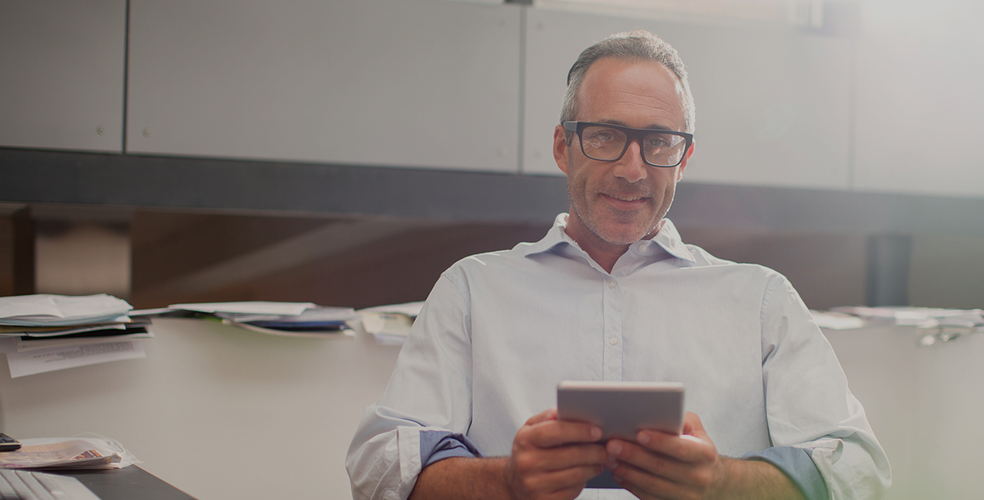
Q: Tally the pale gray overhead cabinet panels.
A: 4